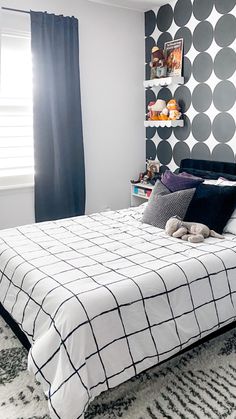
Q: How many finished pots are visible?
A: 0